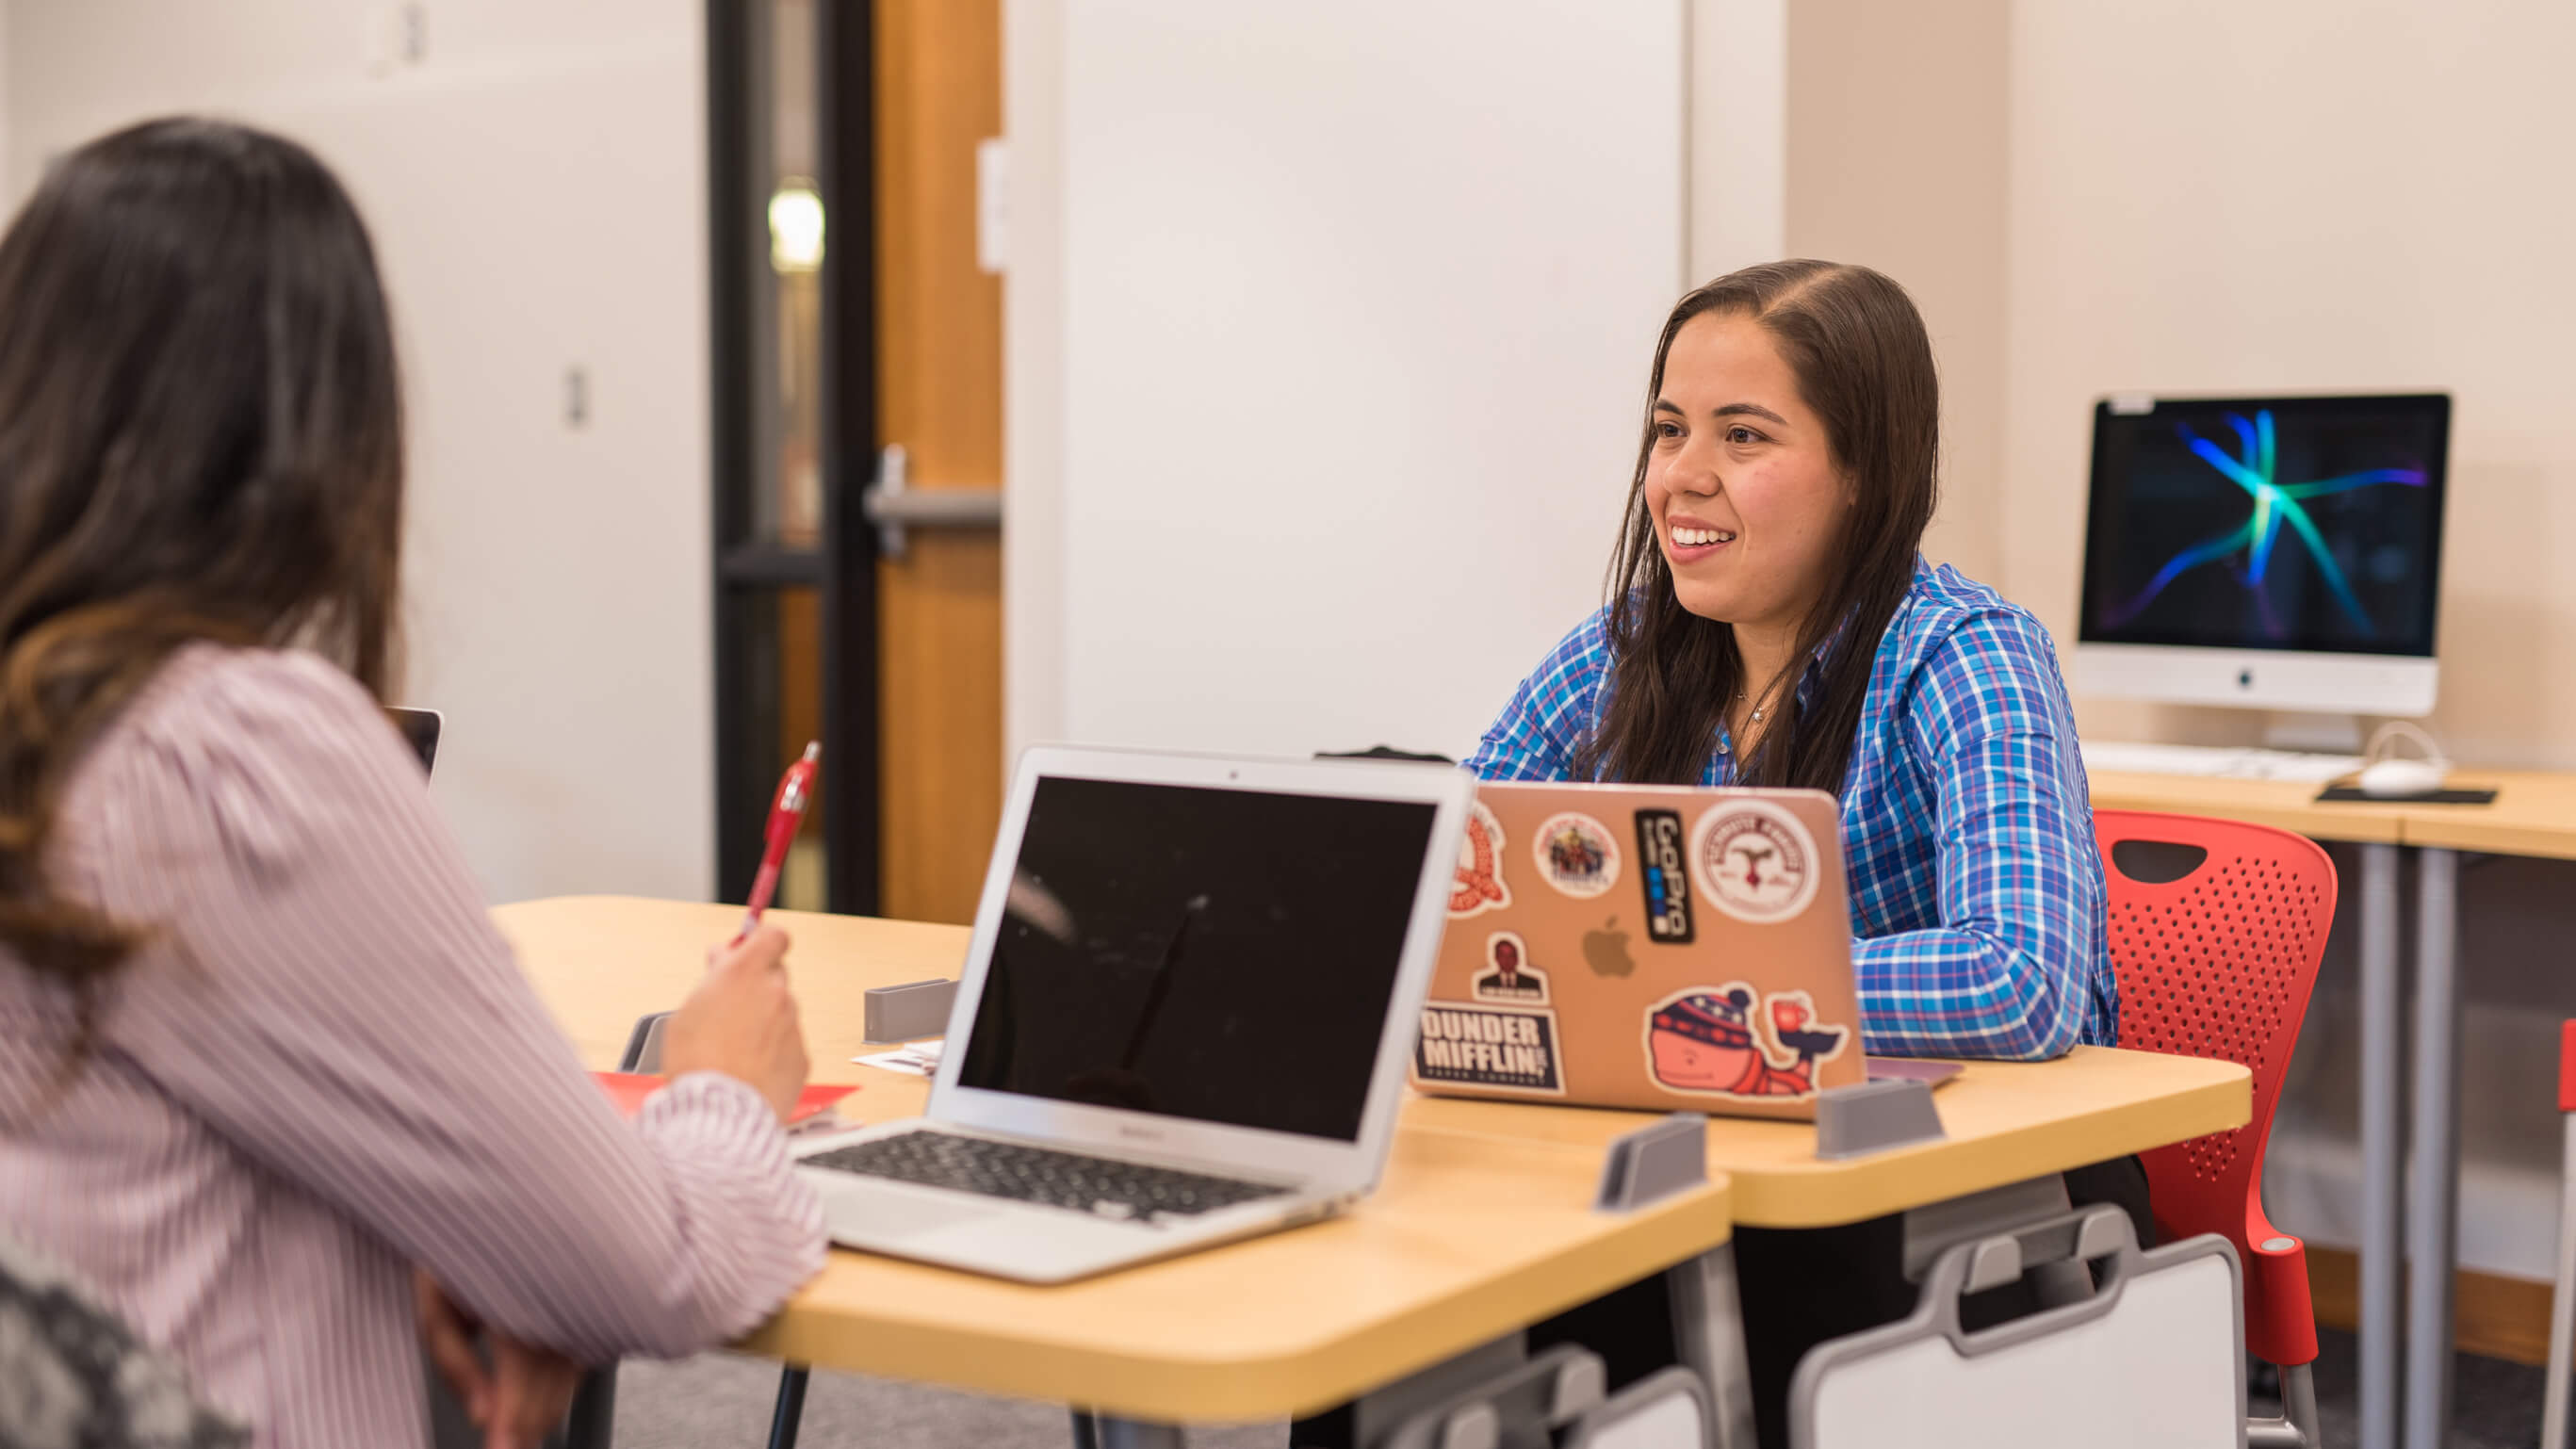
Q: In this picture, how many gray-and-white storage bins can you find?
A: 2